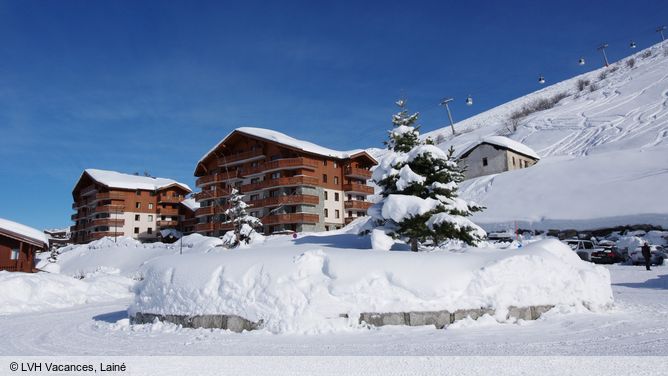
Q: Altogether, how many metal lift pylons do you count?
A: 3